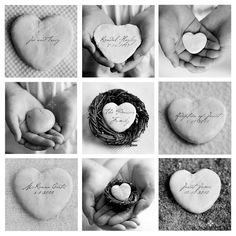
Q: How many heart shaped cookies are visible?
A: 9